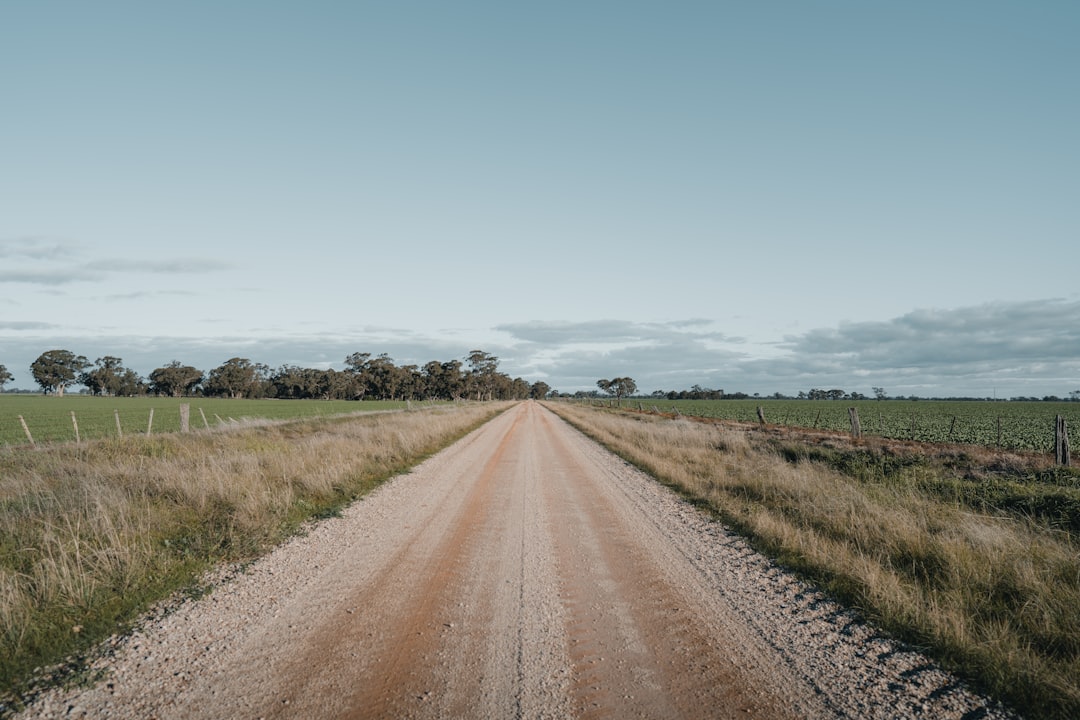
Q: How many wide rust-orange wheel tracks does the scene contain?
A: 2